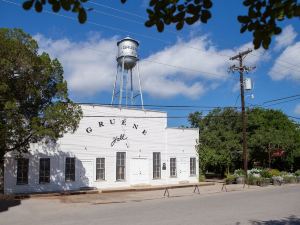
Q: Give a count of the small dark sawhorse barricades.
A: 4